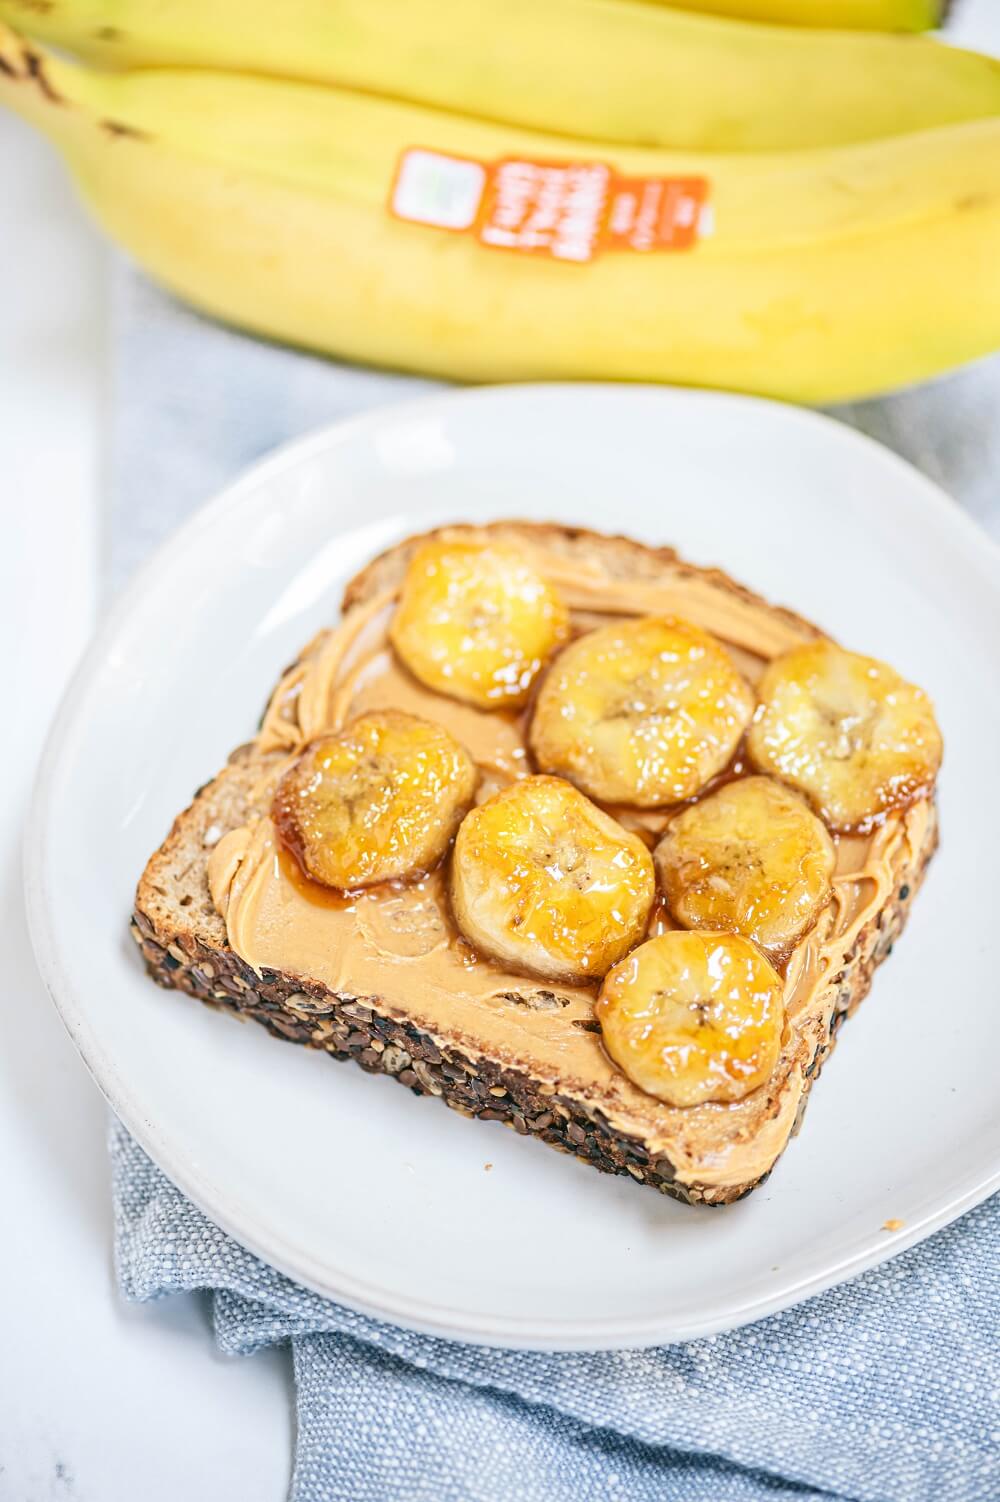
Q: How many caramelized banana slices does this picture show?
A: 7